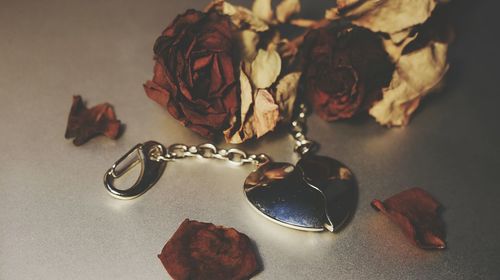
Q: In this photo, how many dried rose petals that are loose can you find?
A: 3